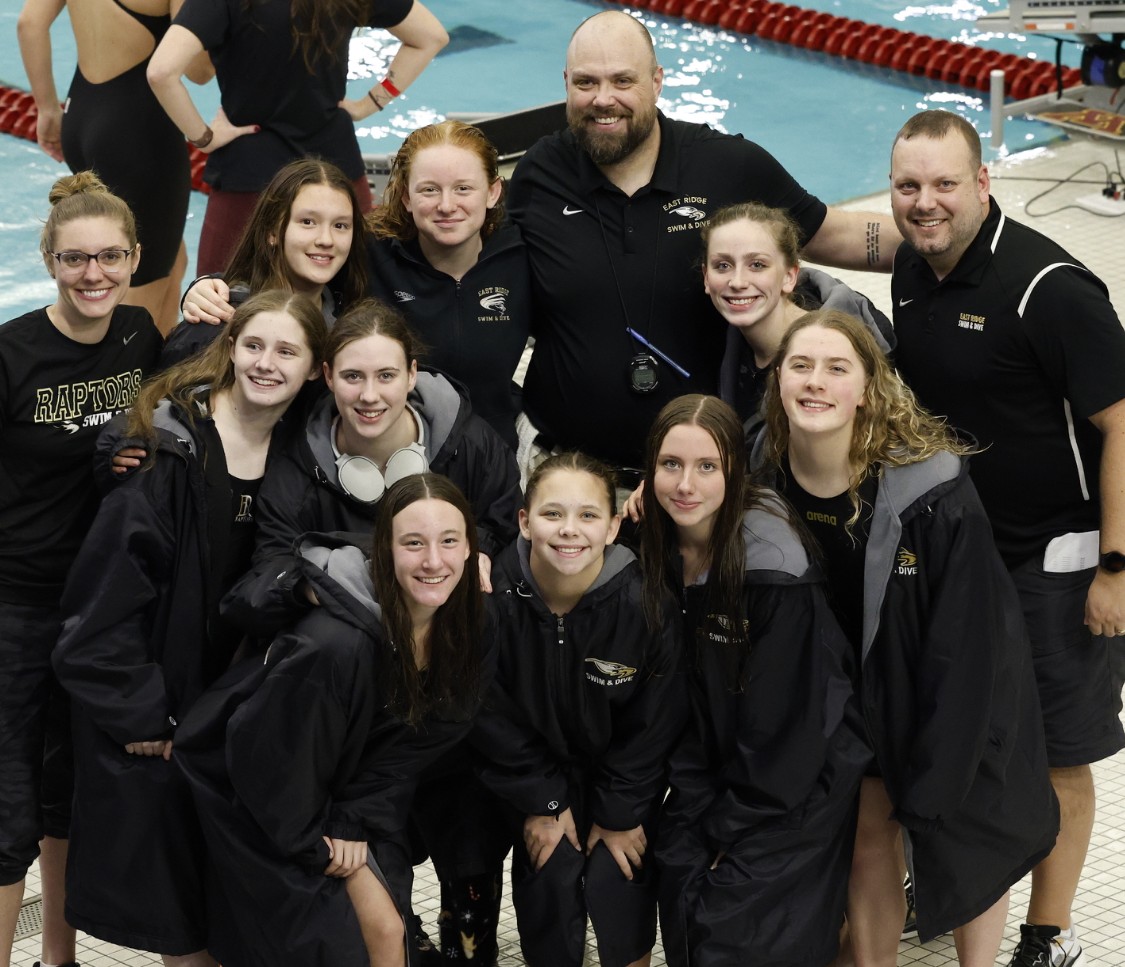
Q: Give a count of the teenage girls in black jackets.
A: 9